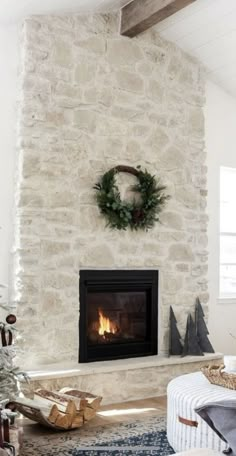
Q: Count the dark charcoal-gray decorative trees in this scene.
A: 3